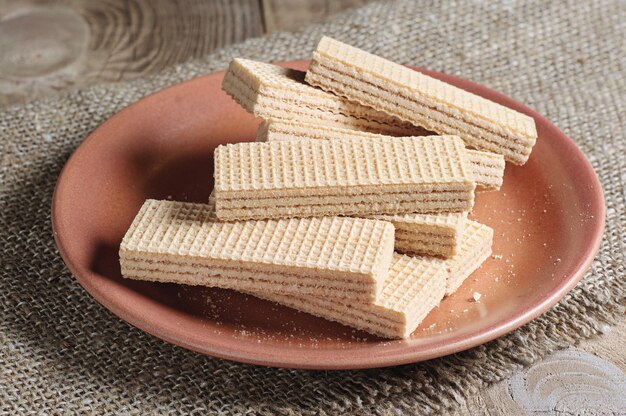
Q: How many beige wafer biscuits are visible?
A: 8